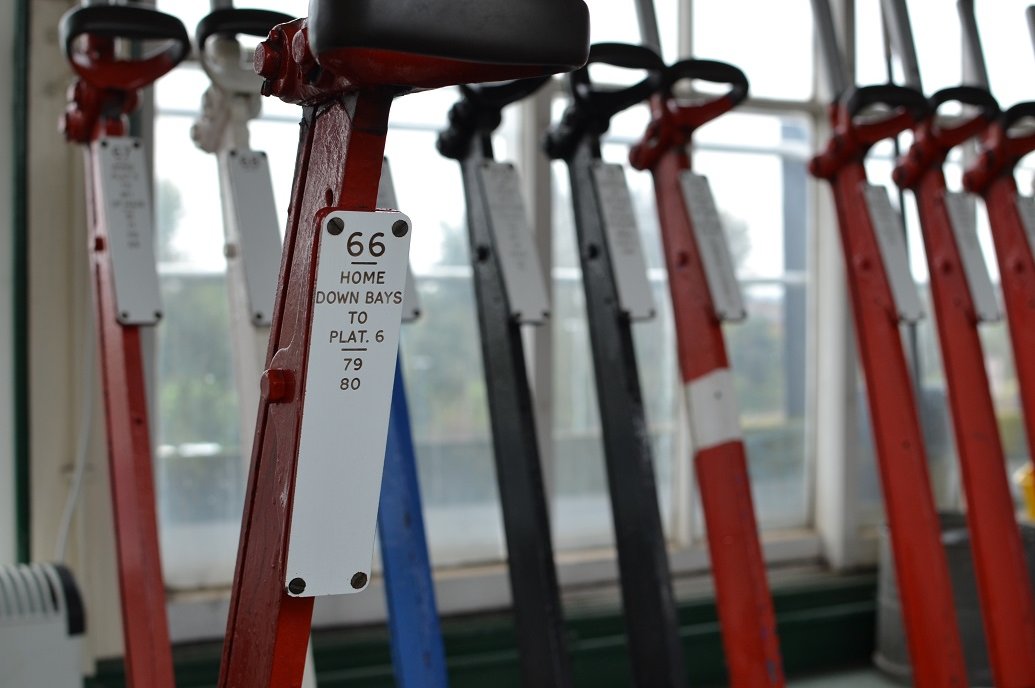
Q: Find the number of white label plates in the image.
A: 10